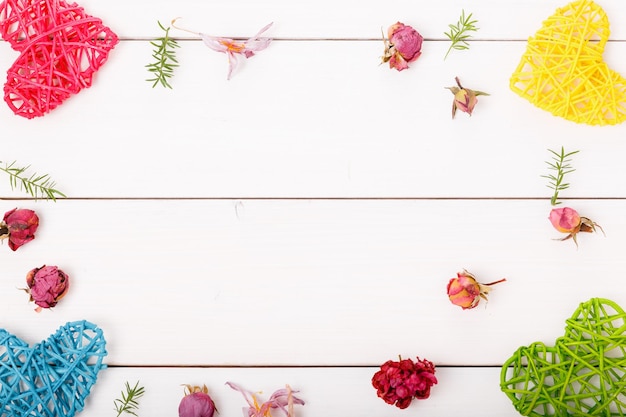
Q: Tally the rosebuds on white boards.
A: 7